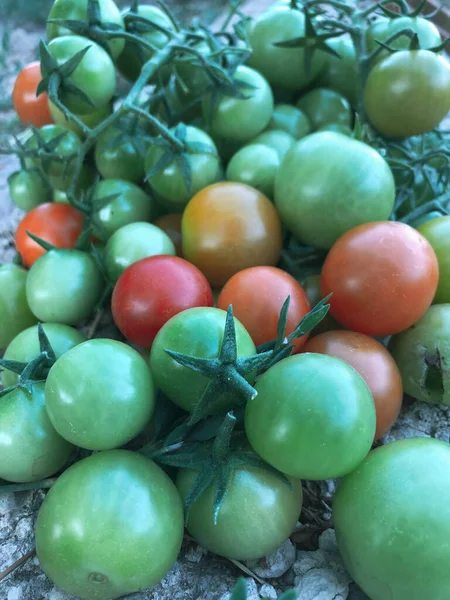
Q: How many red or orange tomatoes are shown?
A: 7